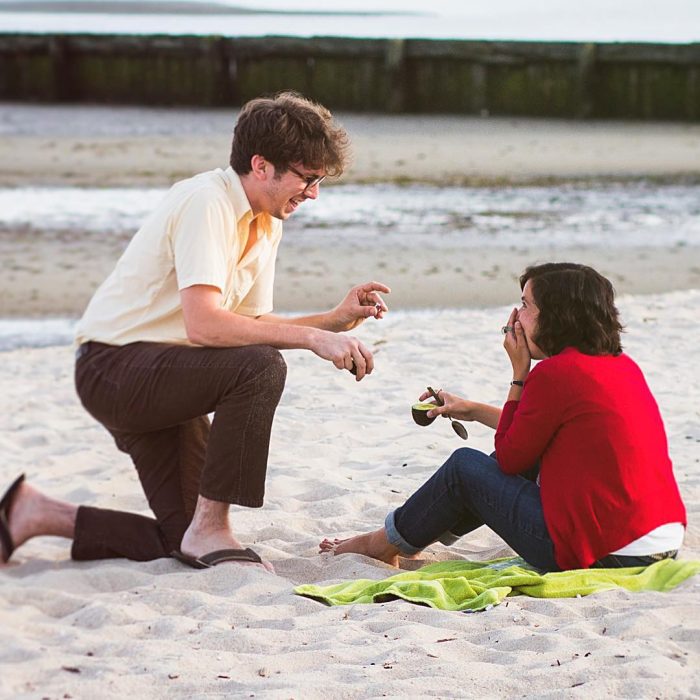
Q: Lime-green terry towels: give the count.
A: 1